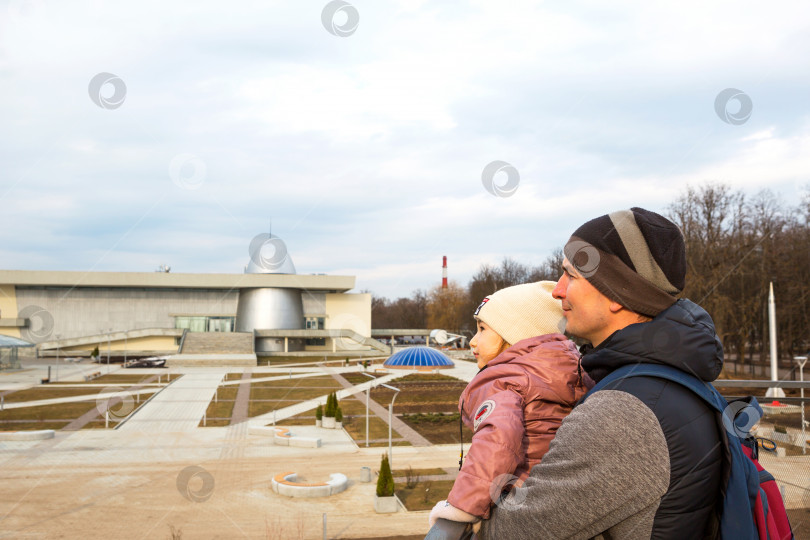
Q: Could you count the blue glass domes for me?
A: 1